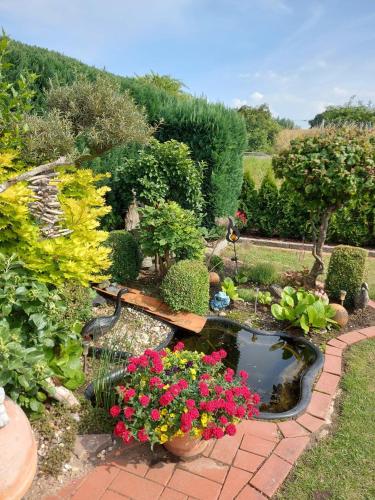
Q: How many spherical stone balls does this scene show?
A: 2